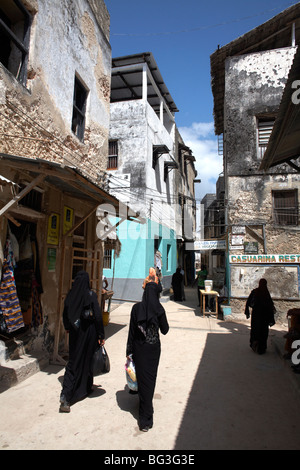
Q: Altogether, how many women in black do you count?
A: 4